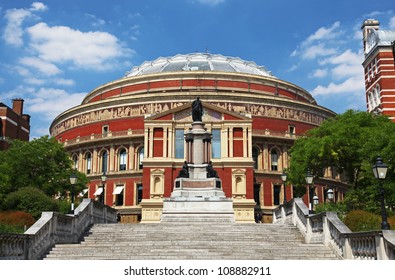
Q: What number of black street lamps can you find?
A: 5